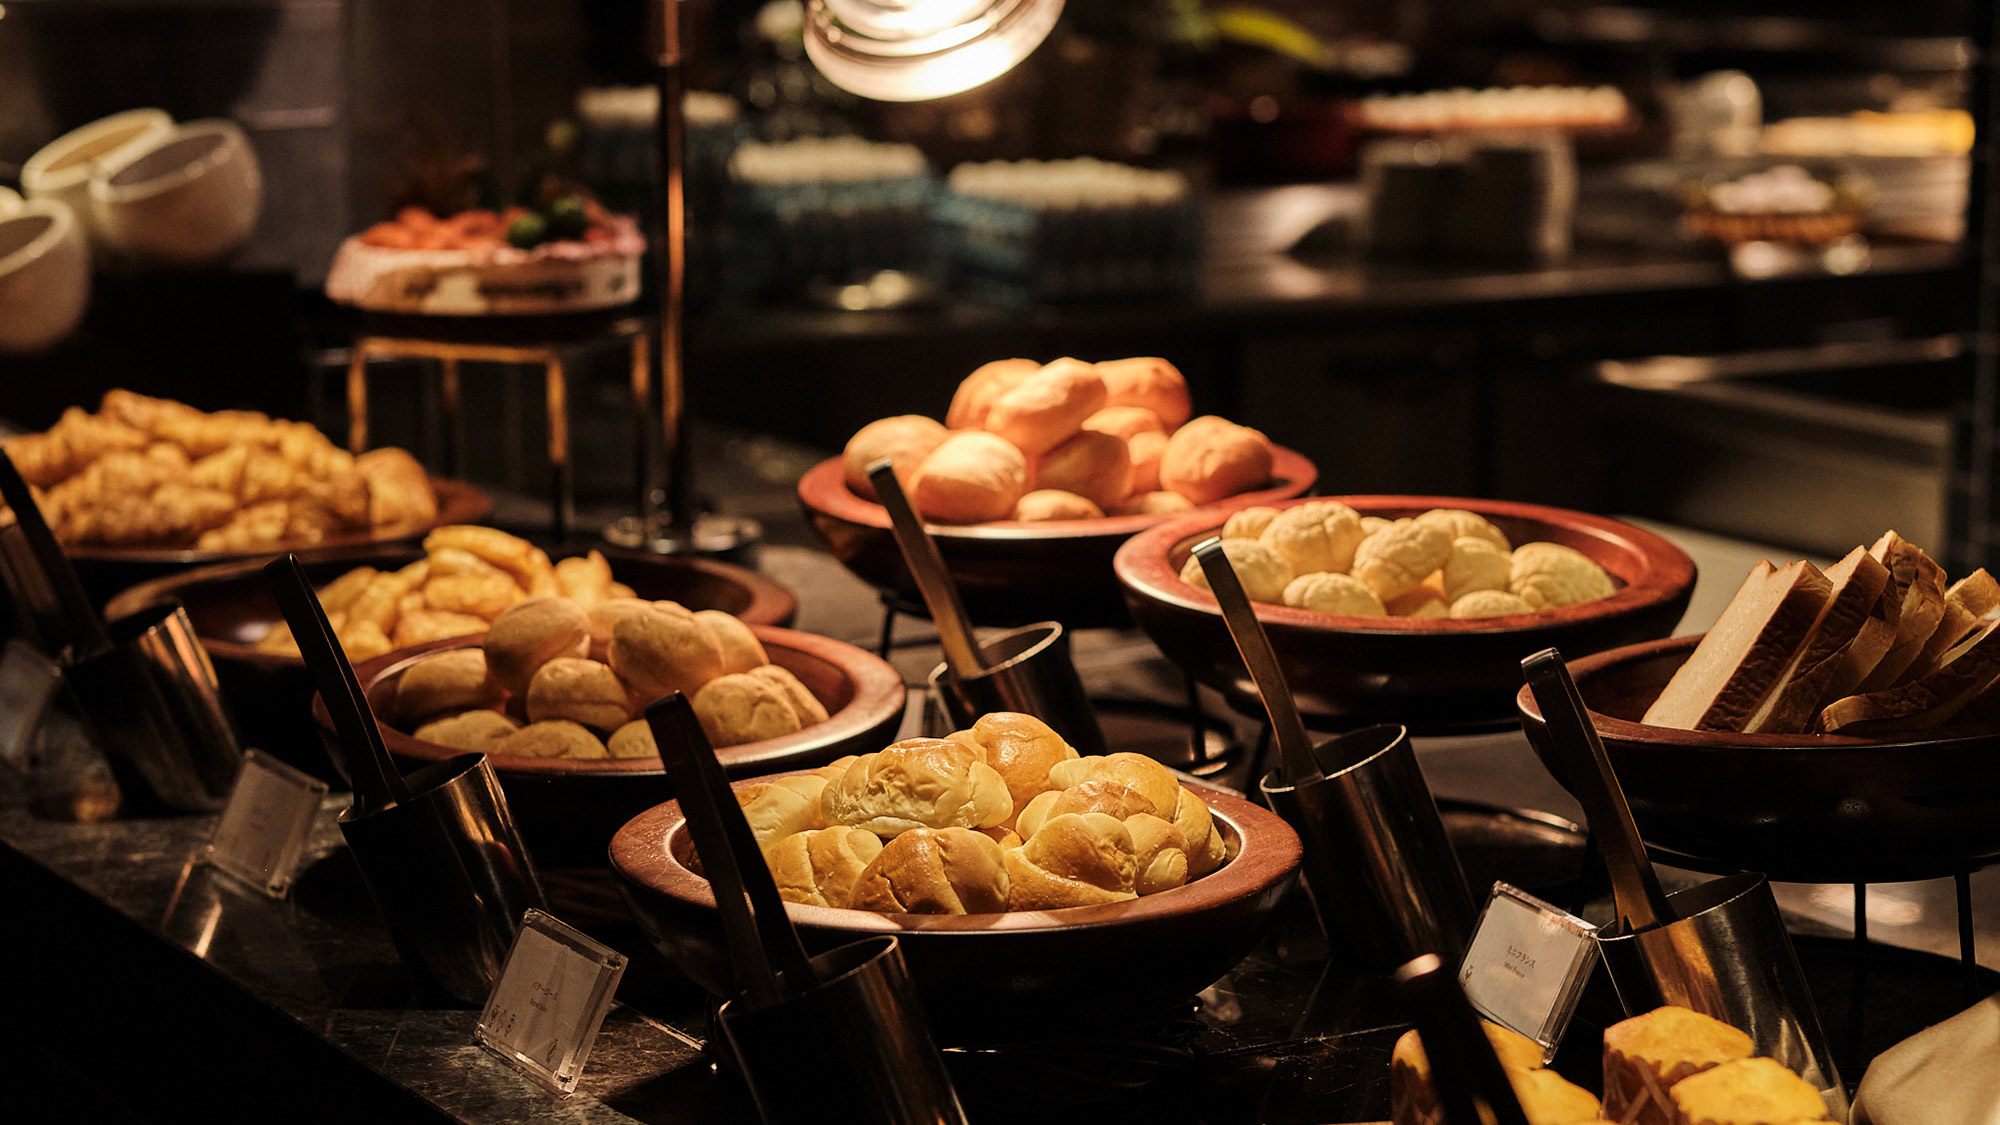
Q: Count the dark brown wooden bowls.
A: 7